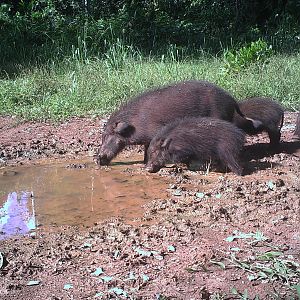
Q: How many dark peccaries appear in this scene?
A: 3